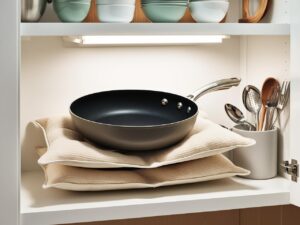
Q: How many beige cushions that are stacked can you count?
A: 2